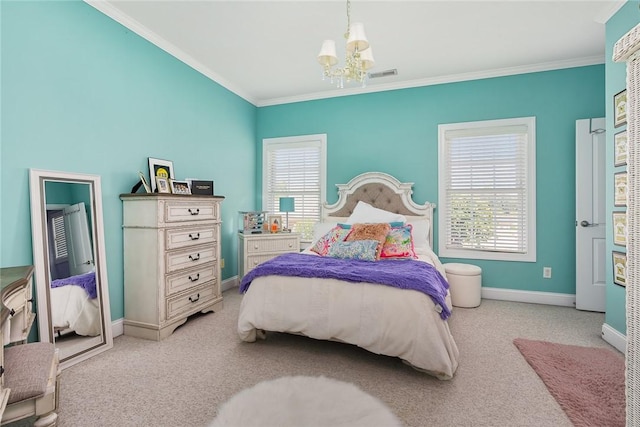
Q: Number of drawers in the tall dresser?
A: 5